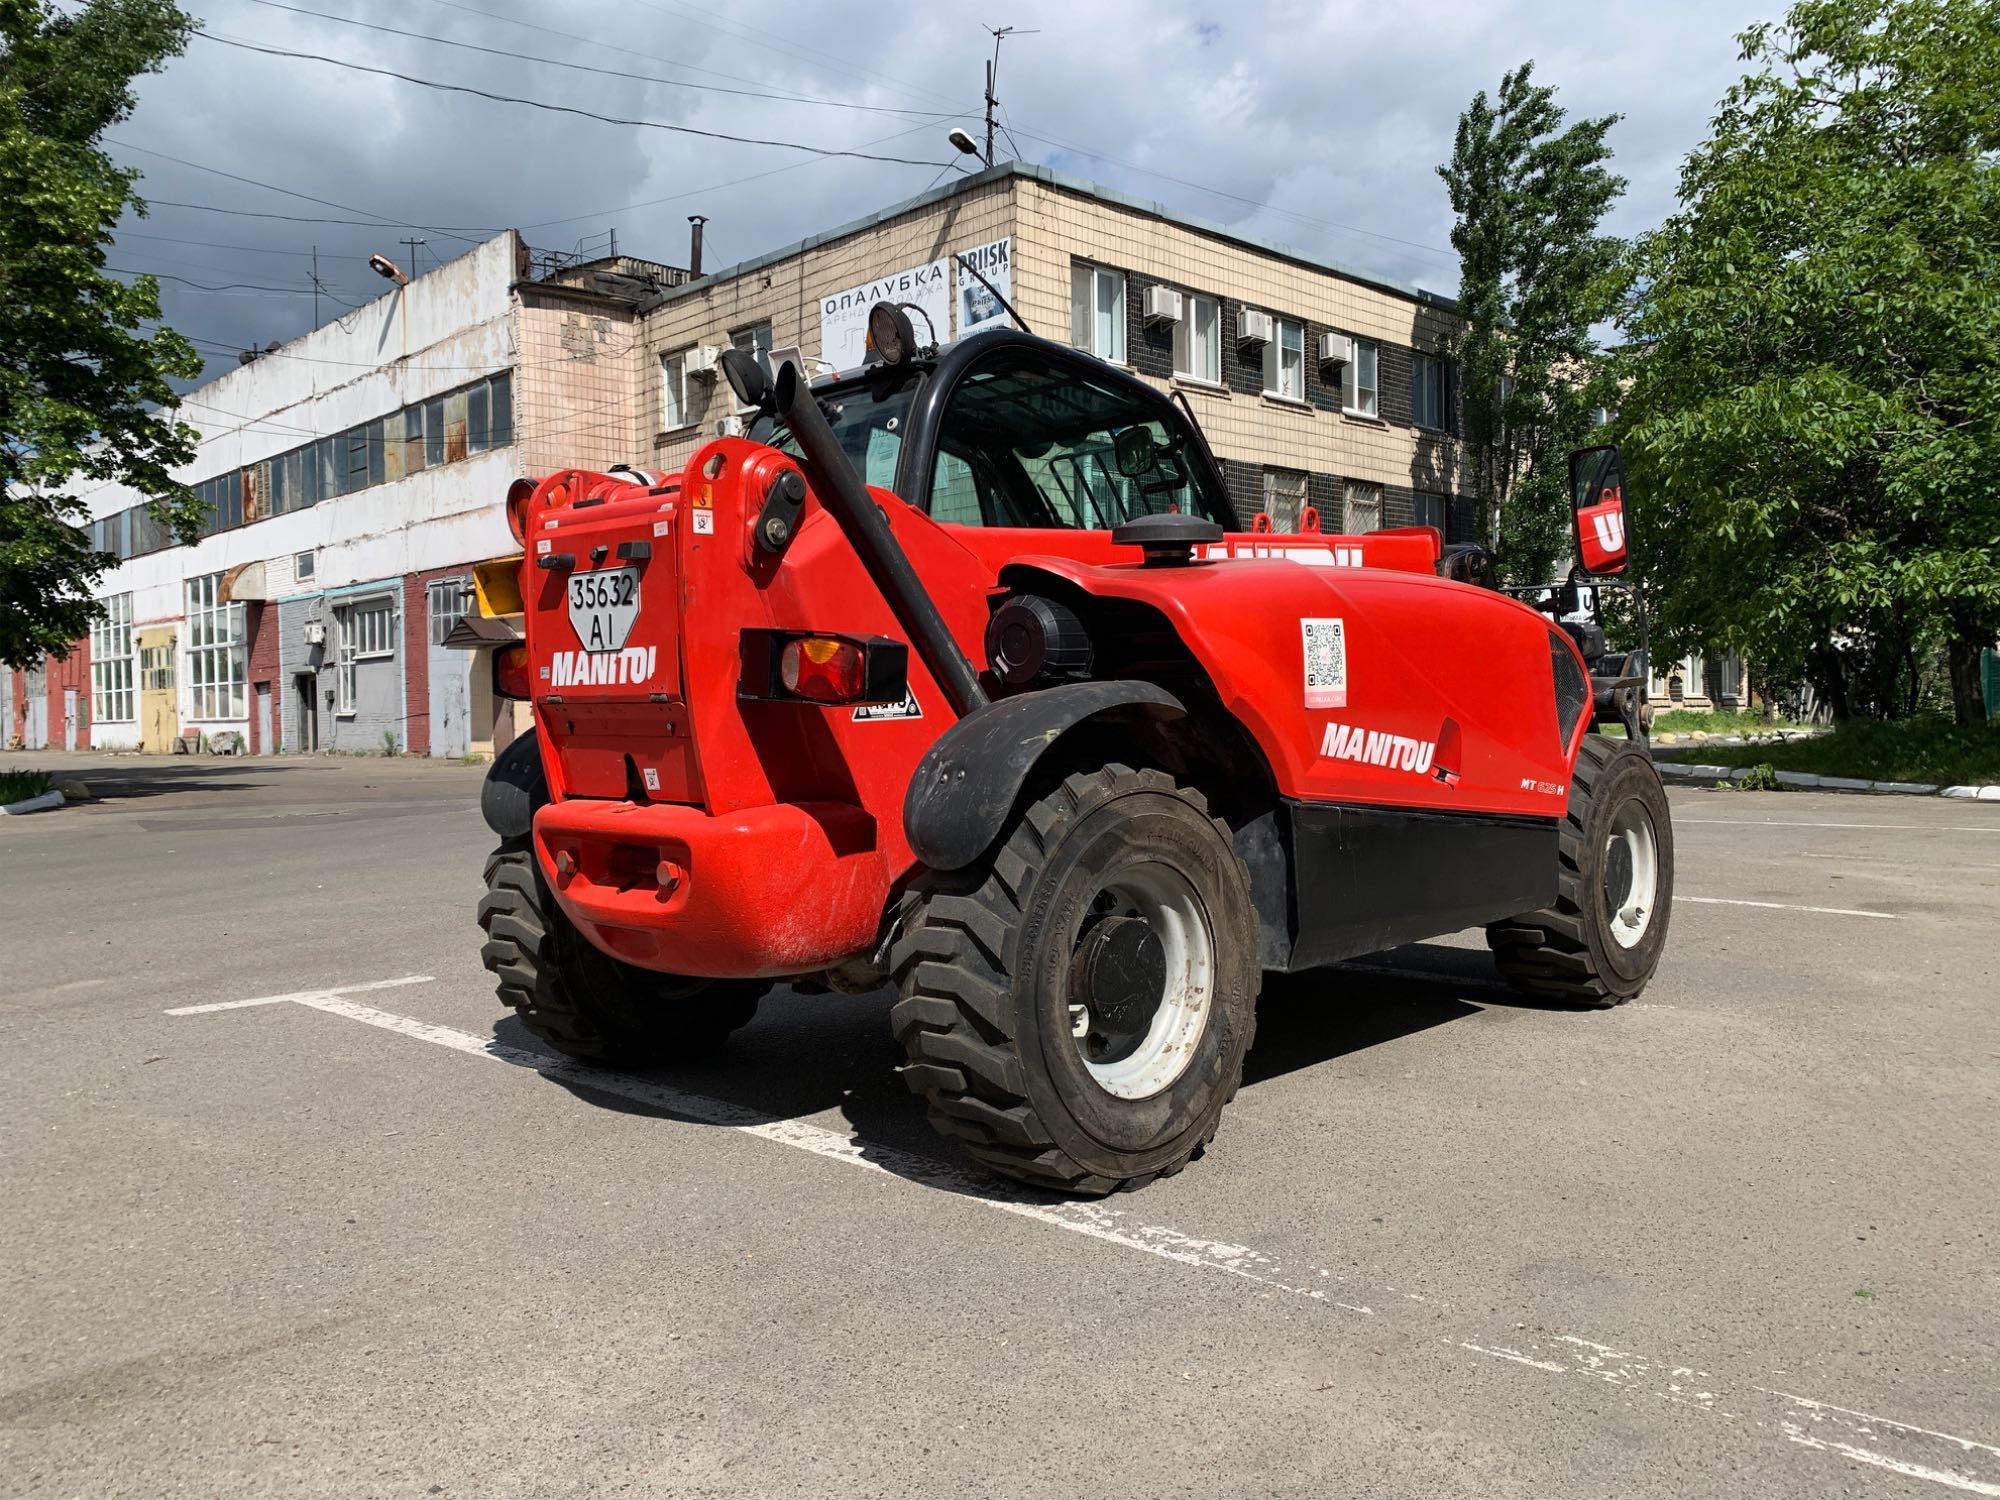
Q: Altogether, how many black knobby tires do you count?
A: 3